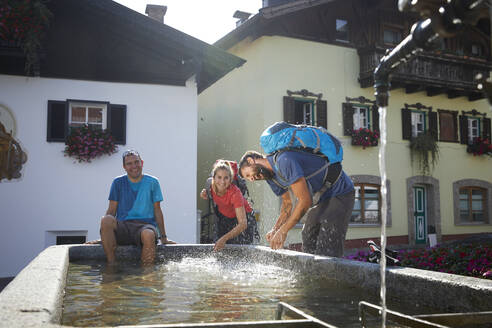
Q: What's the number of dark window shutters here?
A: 10